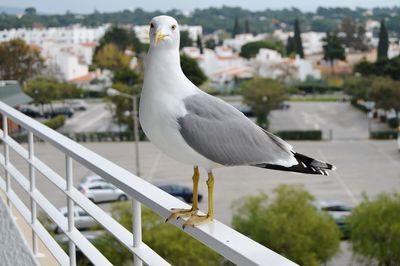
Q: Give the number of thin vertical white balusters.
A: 4